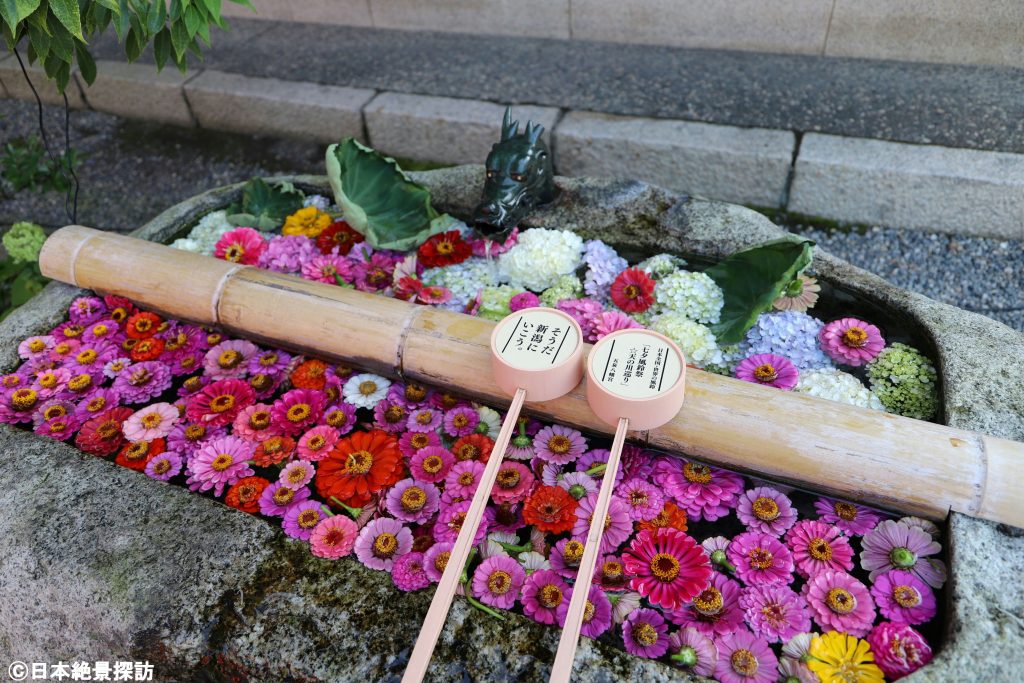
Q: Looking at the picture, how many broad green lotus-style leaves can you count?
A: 3